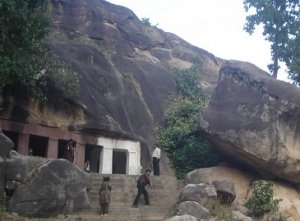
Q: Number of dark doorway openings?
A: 5